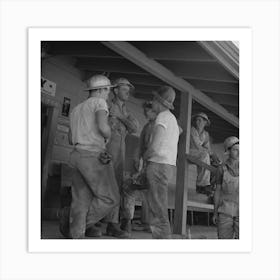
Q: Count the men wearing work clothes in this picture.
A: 6